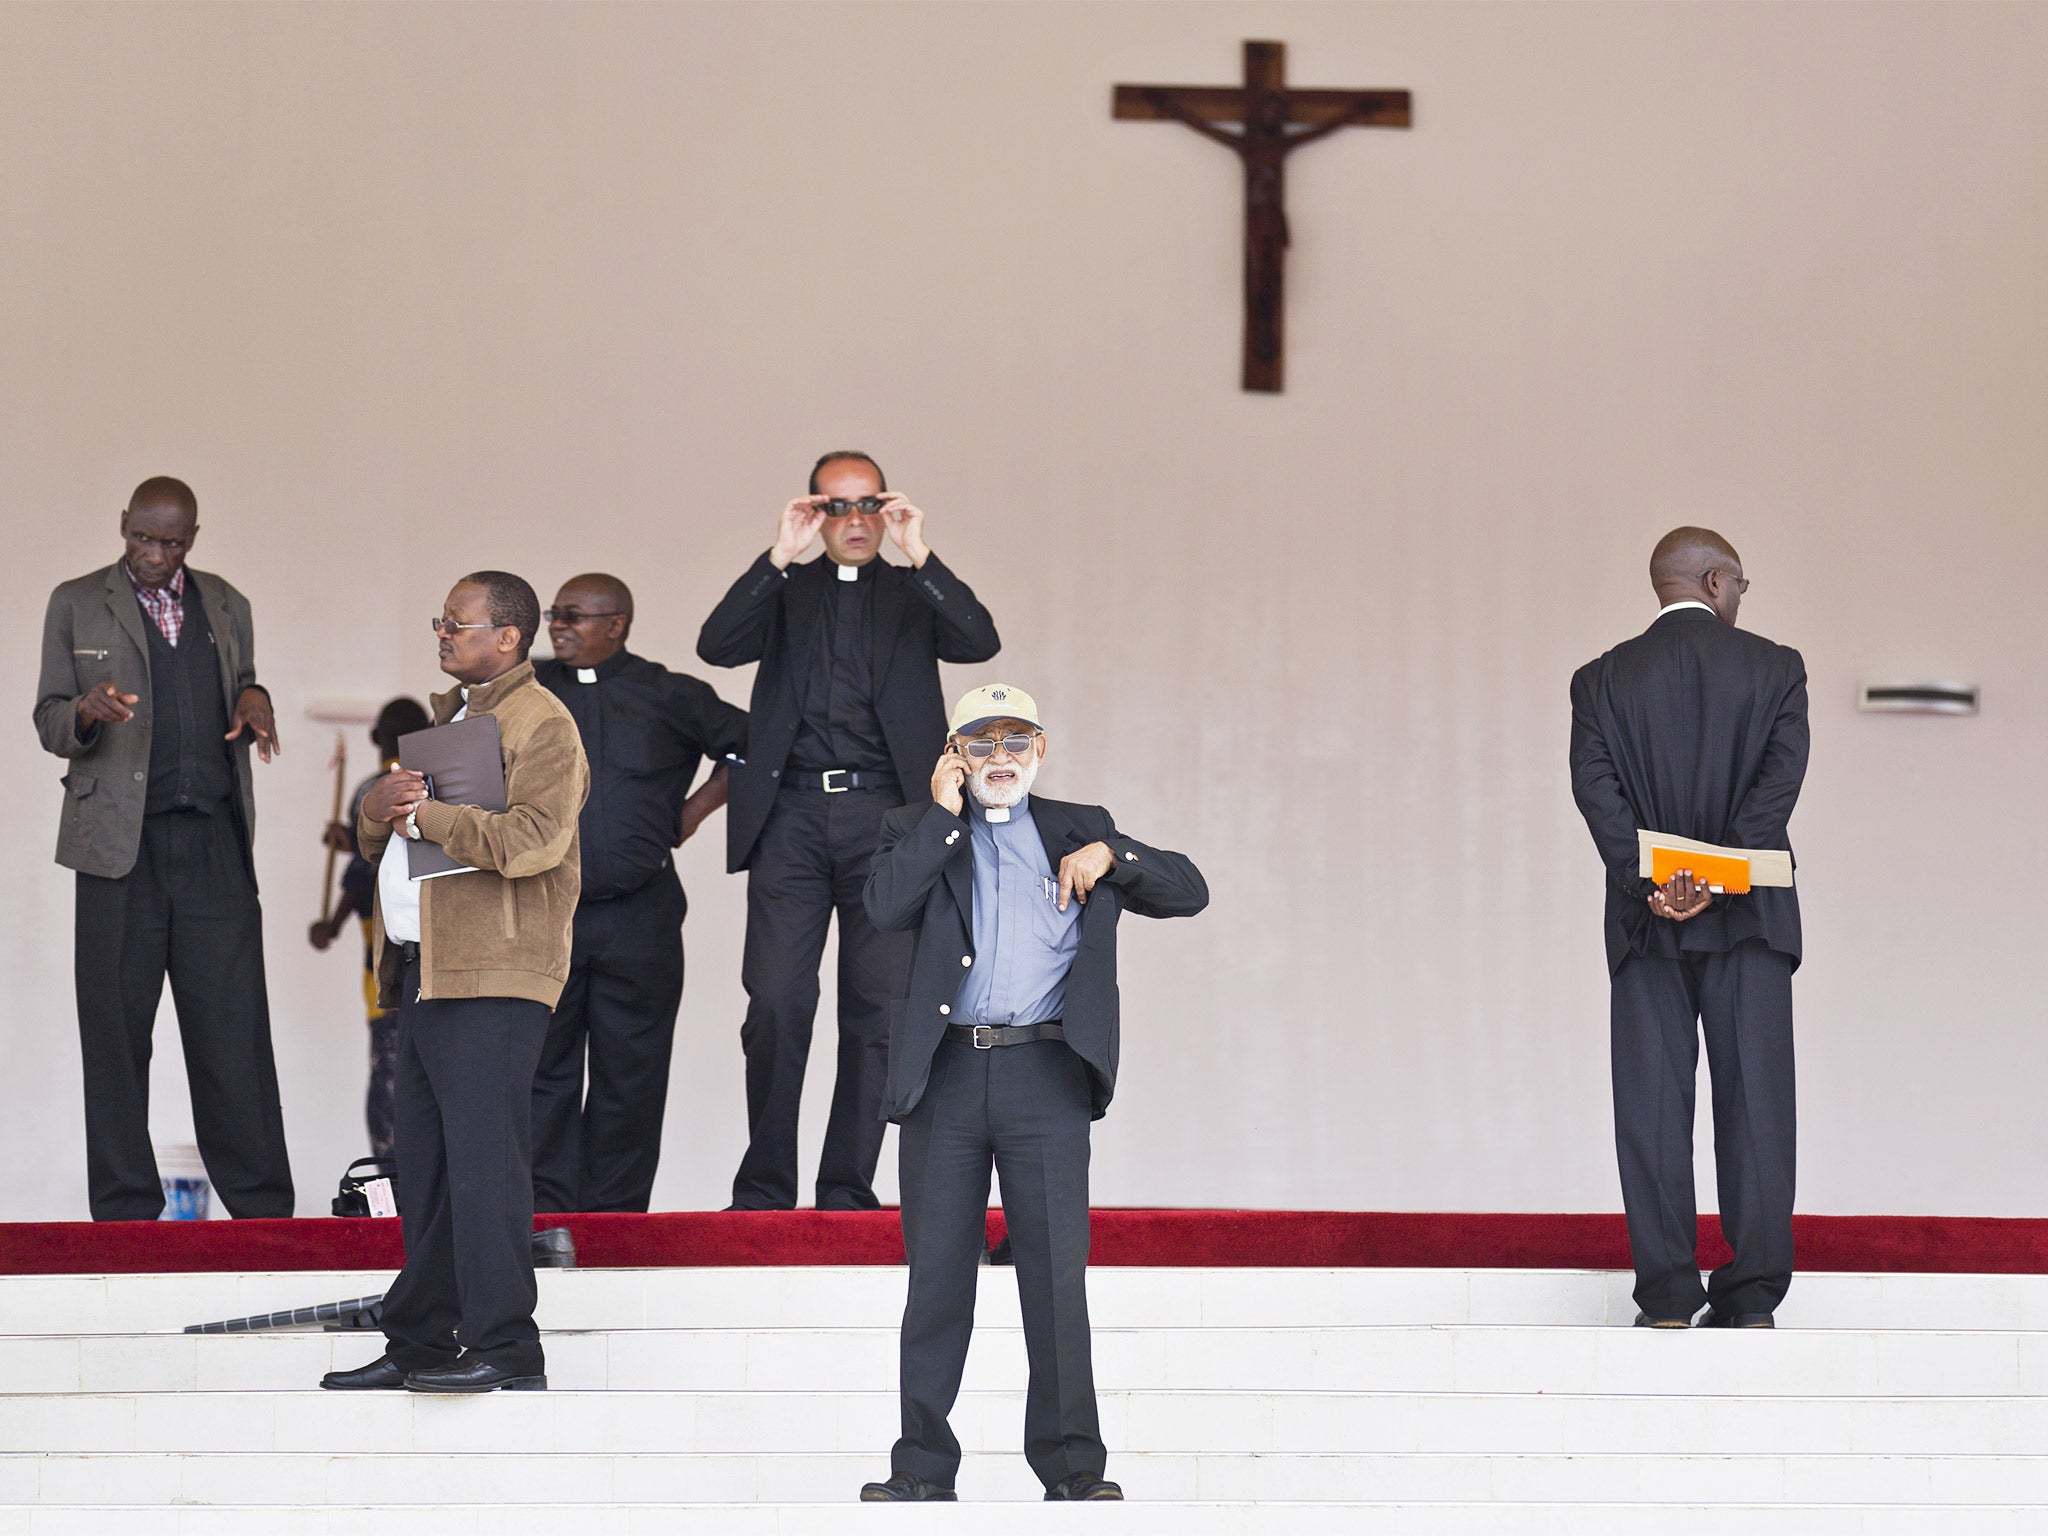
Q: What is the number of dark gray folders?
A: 1